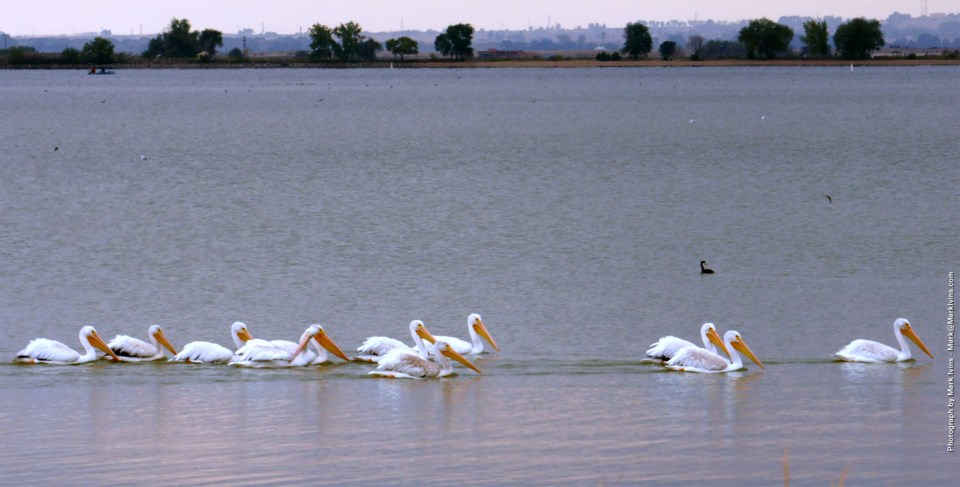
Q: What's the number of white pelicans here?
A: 11